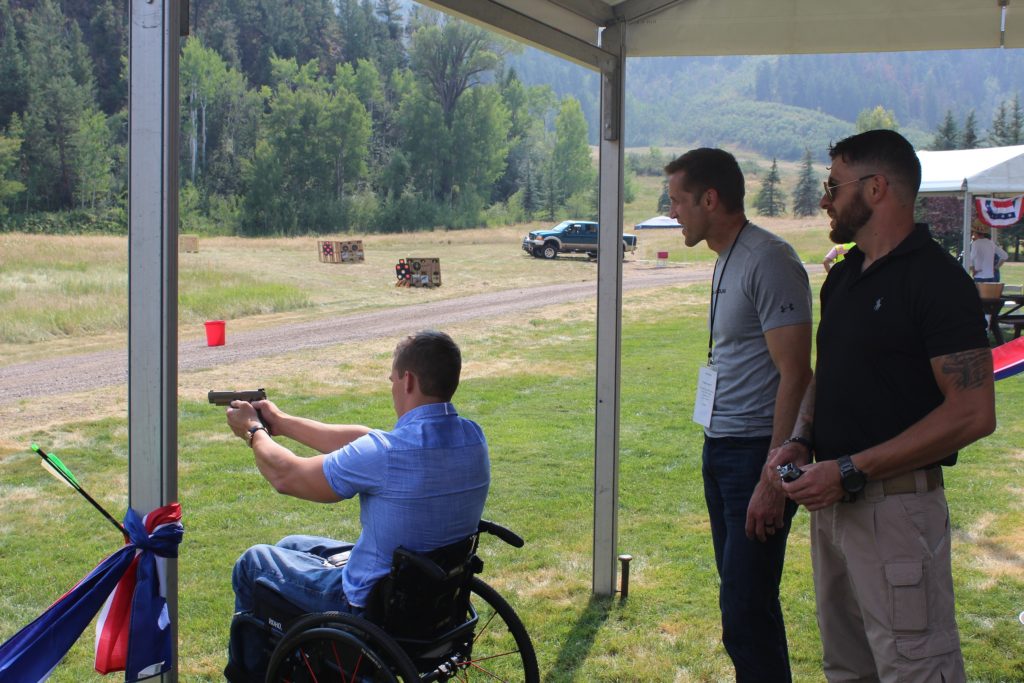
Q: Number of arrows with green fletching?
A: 1